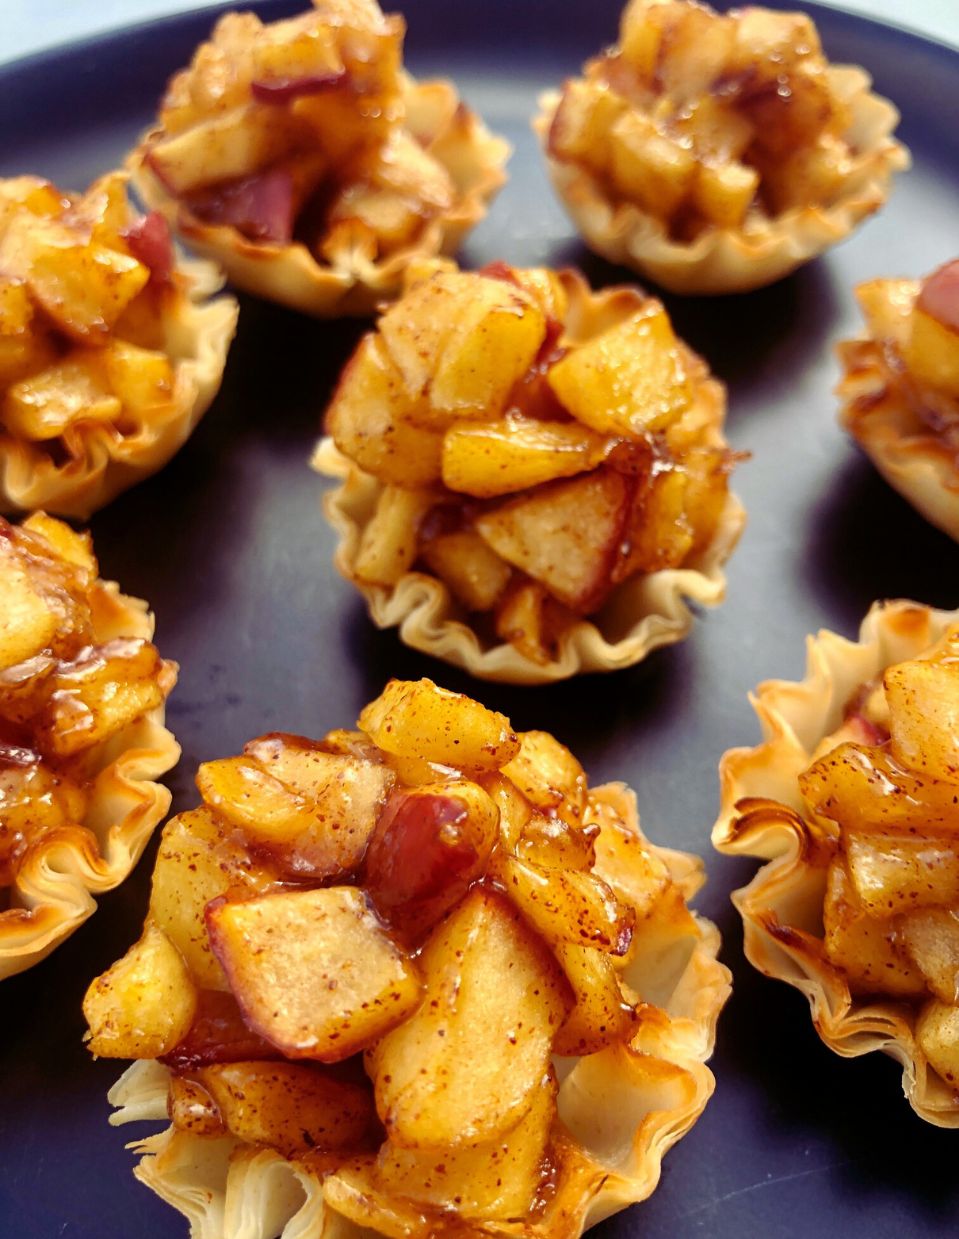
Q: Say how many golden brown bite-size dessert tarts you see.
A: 8